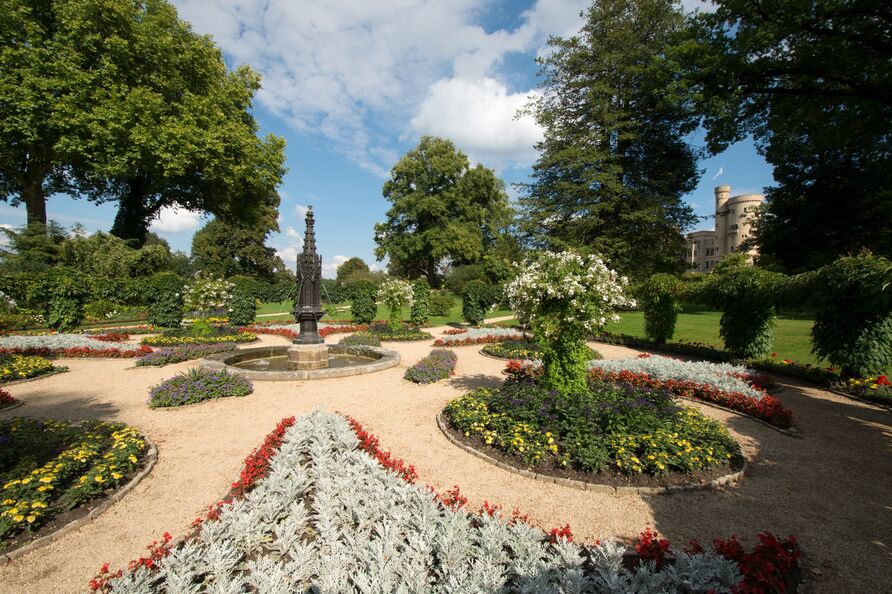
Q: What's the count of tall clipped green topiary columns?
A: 9